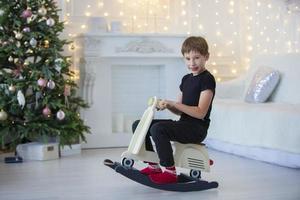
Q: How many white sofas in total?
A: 1